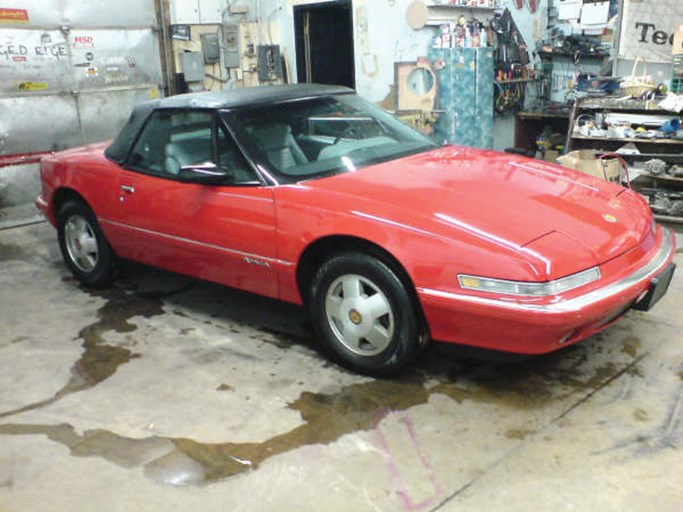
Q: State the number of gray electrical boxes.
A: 4